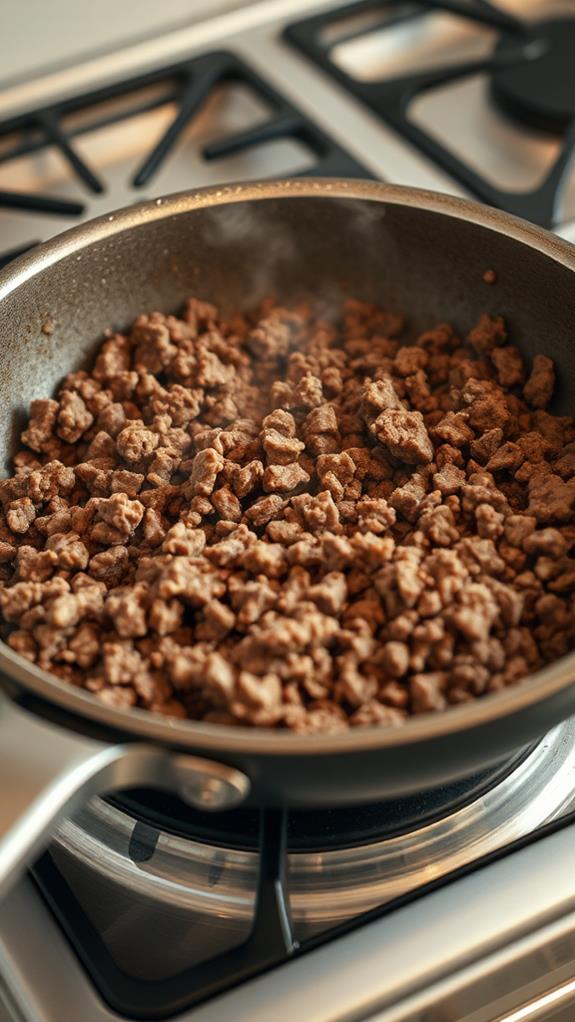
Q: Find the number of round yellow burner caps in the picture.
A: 0